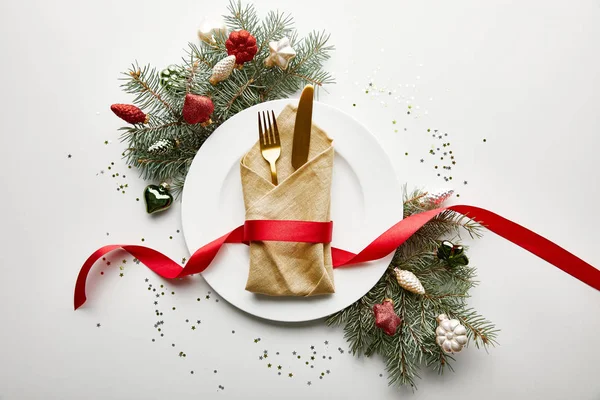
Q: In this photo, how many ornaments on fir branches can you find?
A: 14